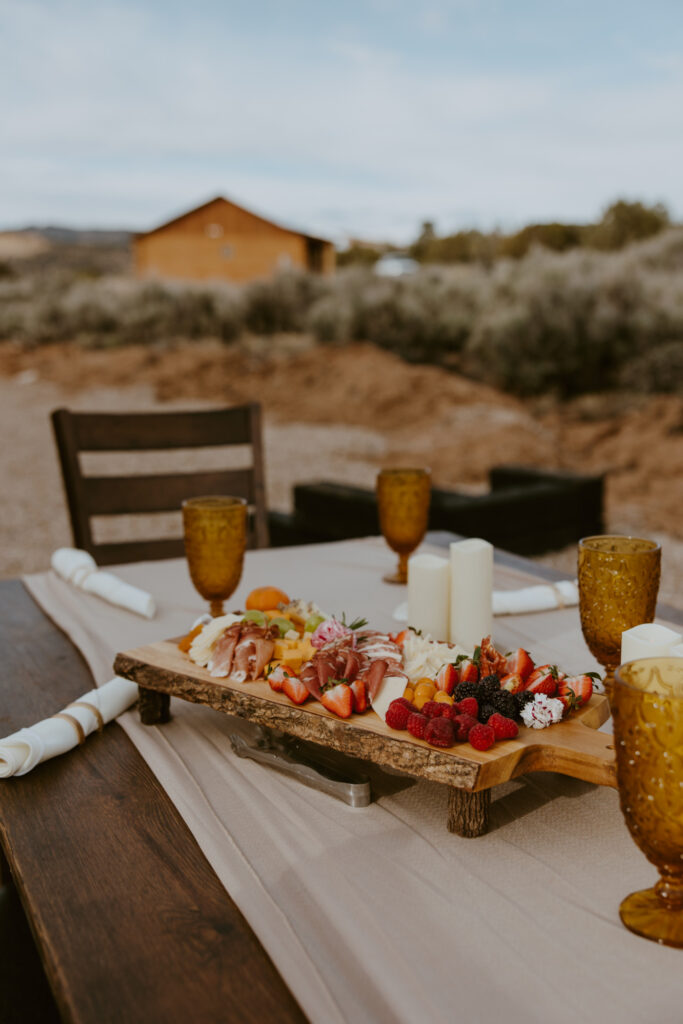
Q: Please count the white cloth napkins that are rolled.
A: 3